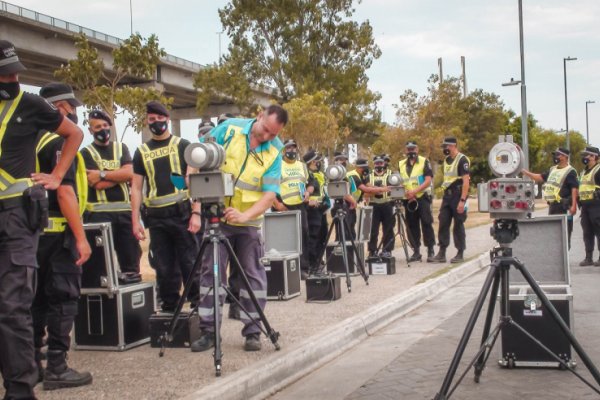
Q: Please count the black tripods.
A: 4